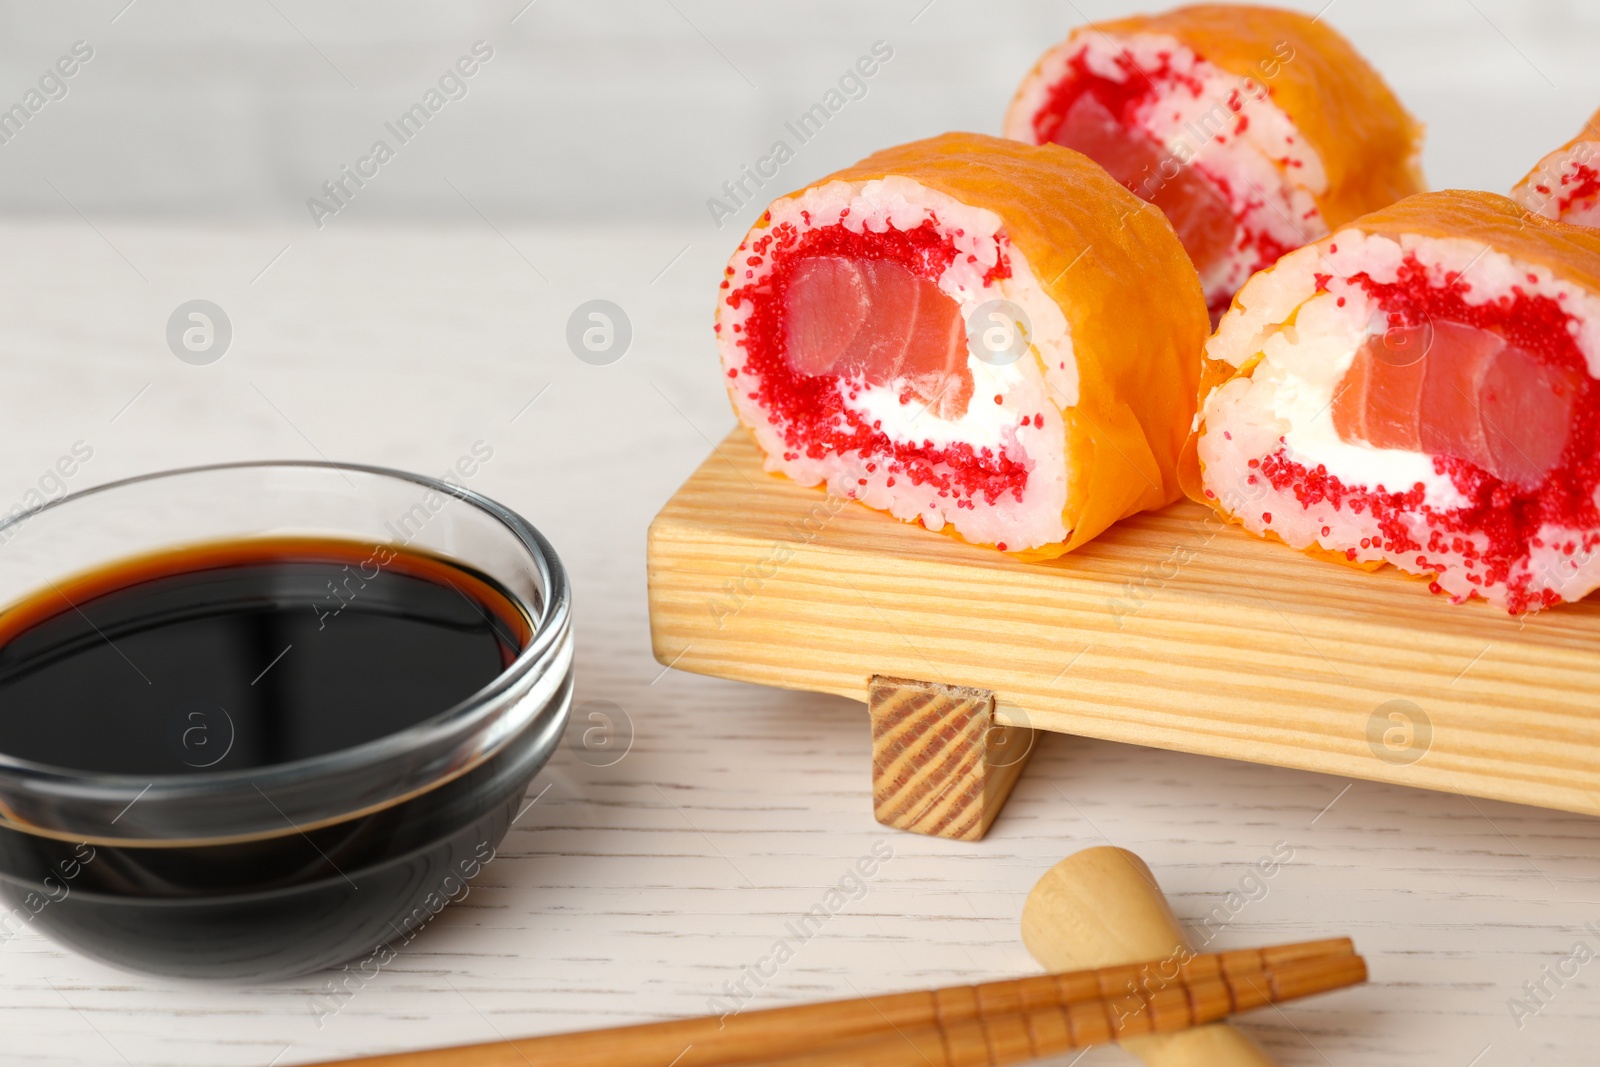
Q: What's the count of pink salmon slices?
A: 3